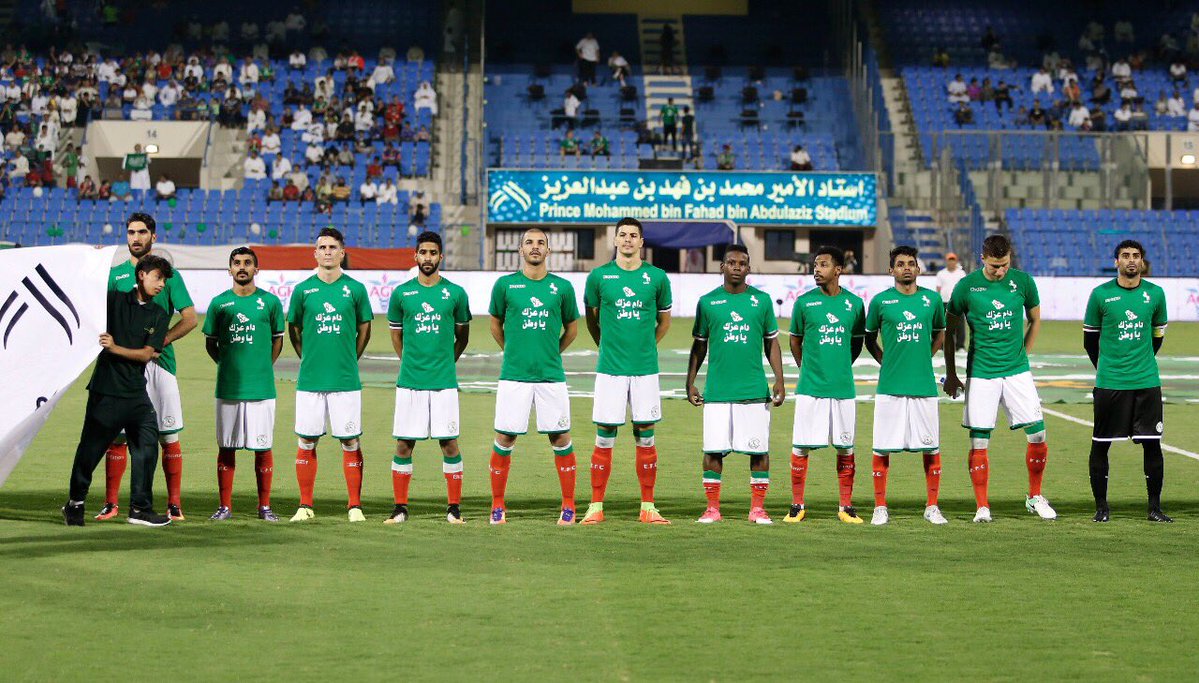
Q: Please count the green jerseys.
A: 11